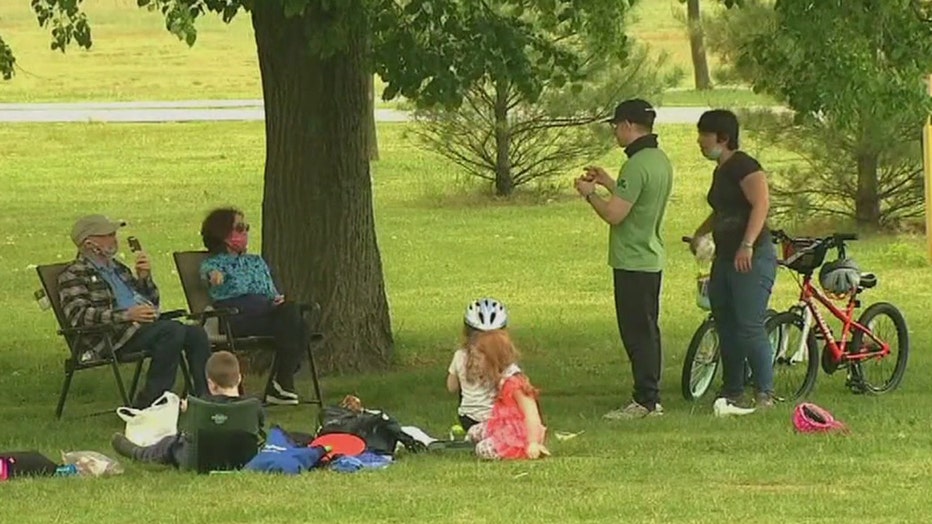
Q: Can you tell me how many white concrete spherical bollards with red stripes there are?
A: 0